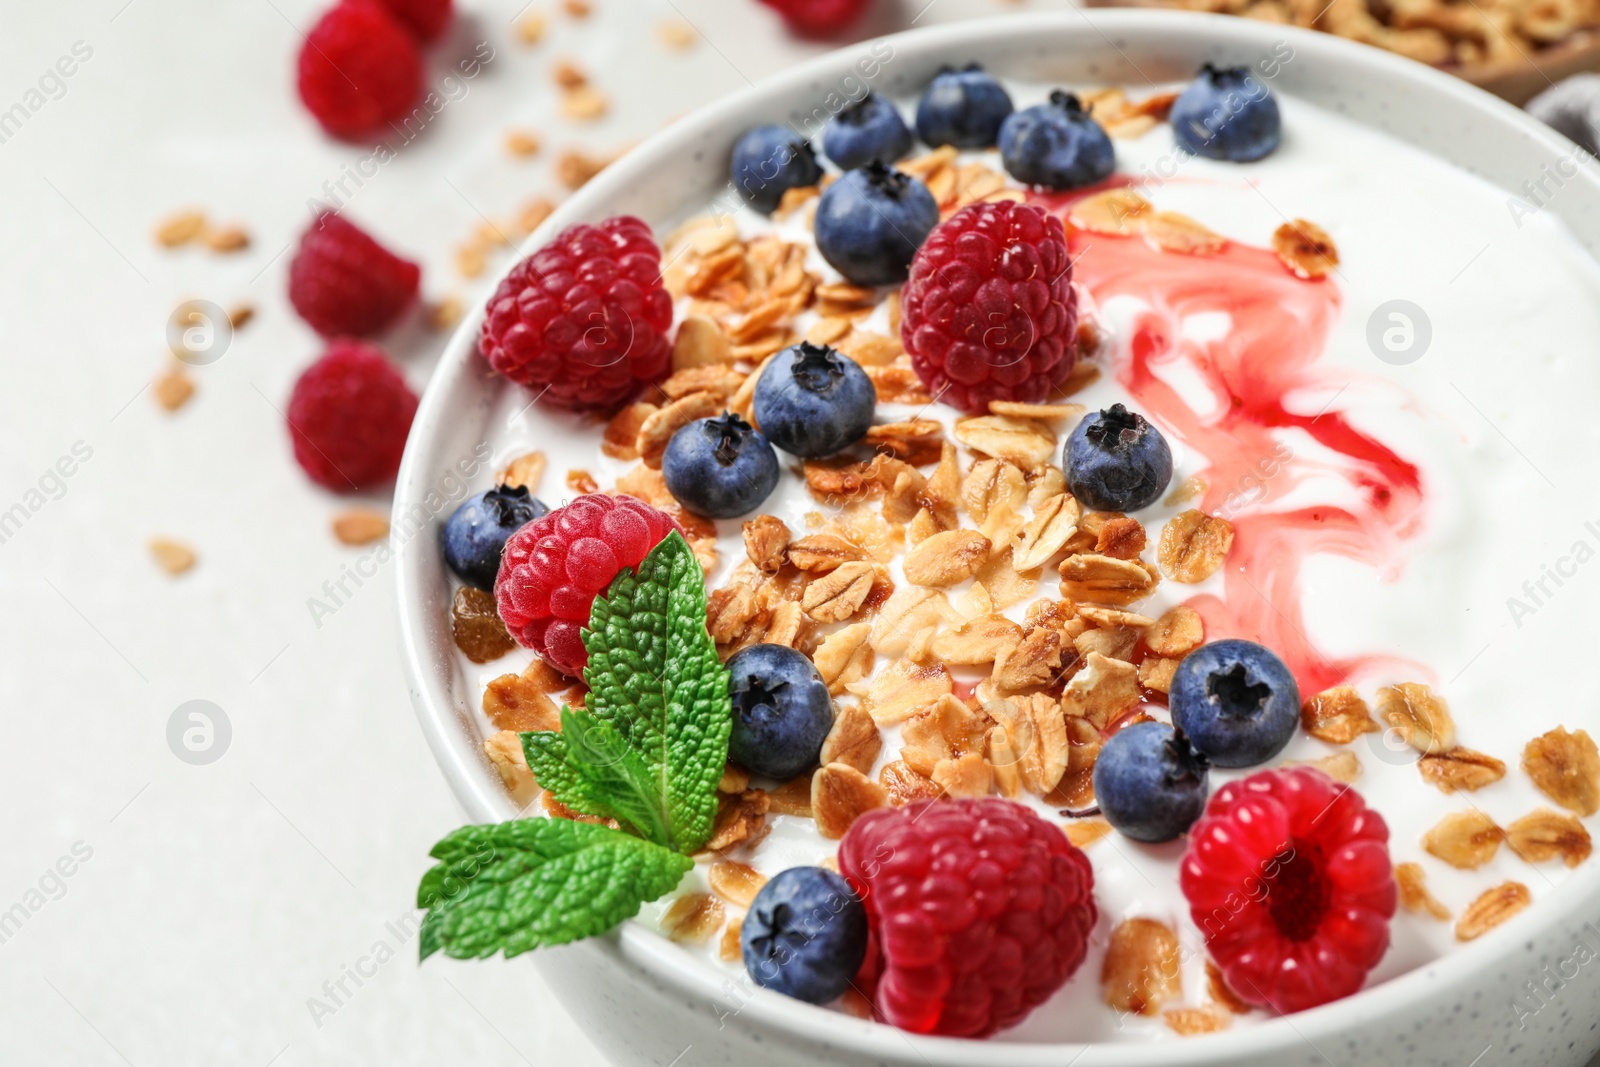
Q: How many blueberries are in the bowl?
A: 14